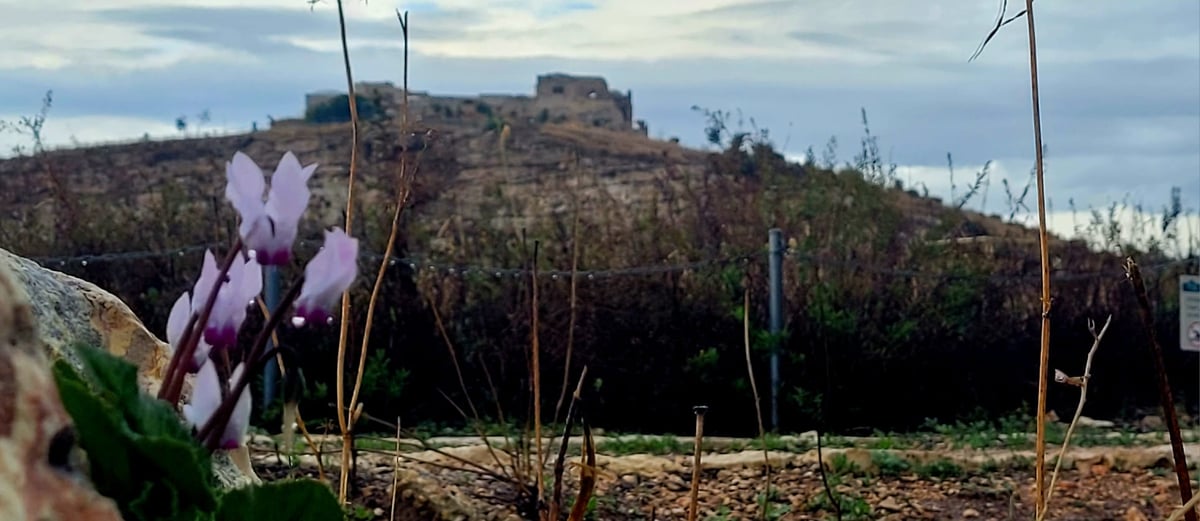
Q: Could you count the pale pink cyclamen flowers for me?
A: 5